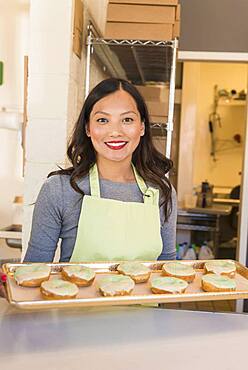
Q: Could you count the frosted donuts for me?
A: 9